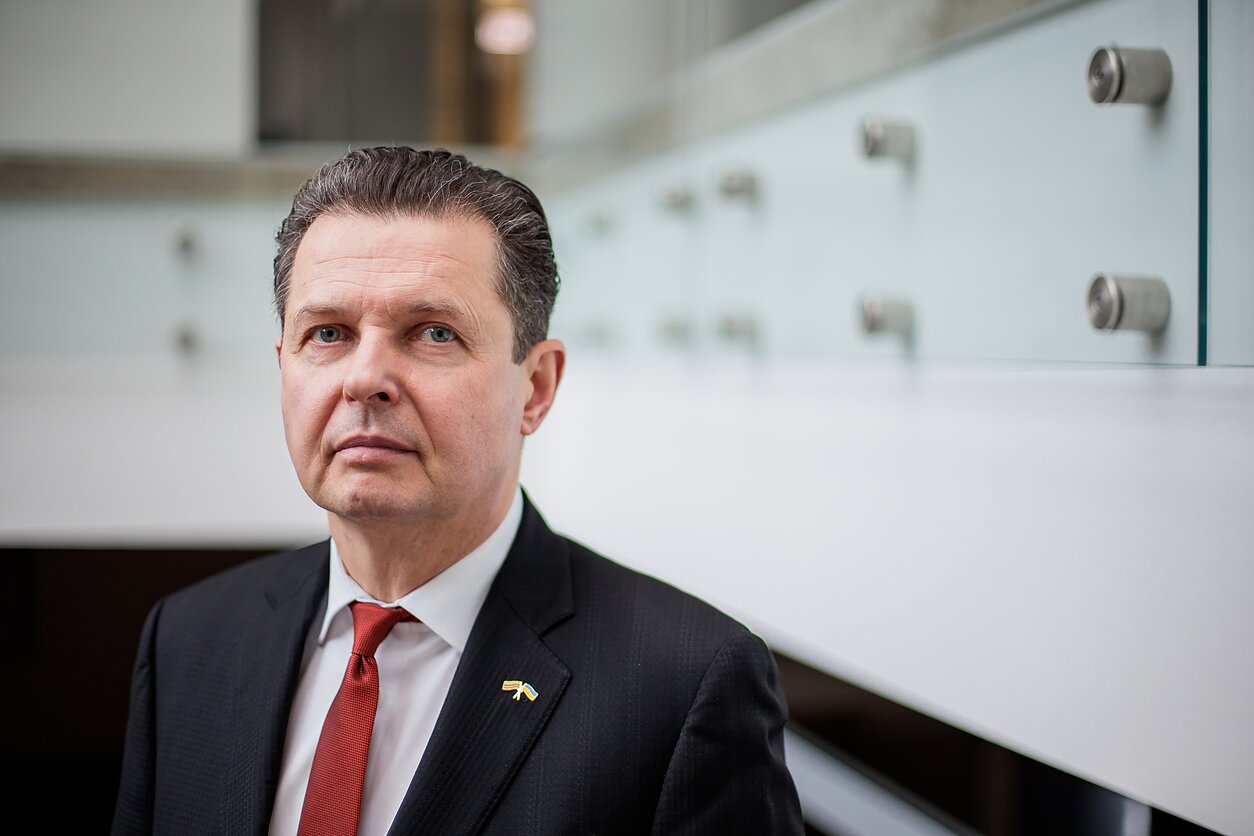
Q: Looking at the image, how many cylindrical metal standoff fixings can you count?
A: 12